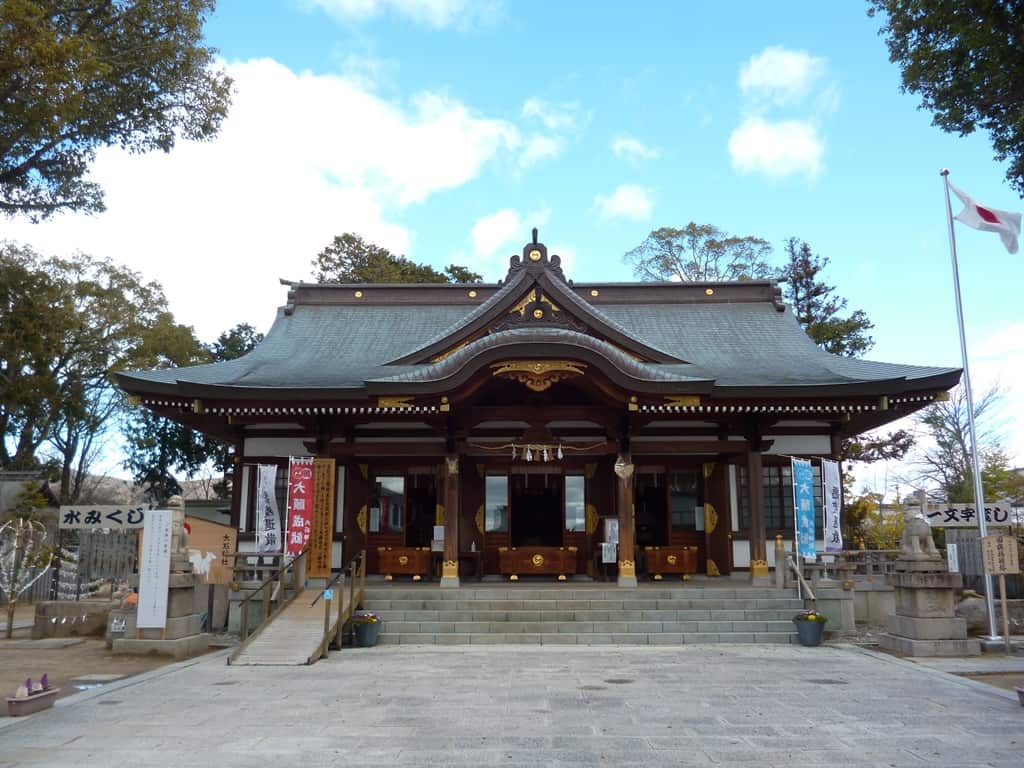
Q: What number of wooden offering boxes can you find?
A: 3